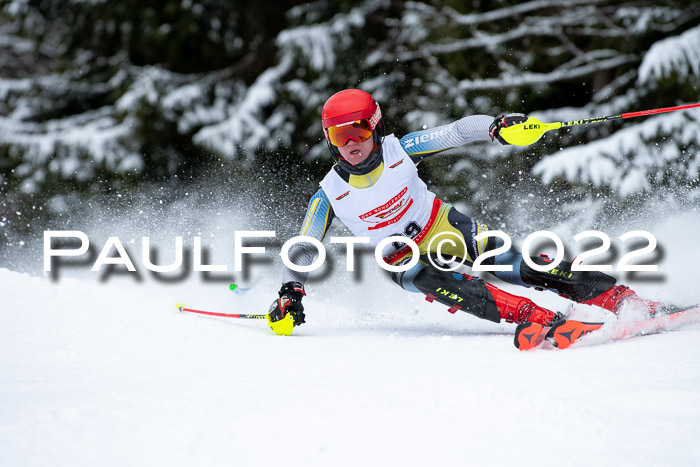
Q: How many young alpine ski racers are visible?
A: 1